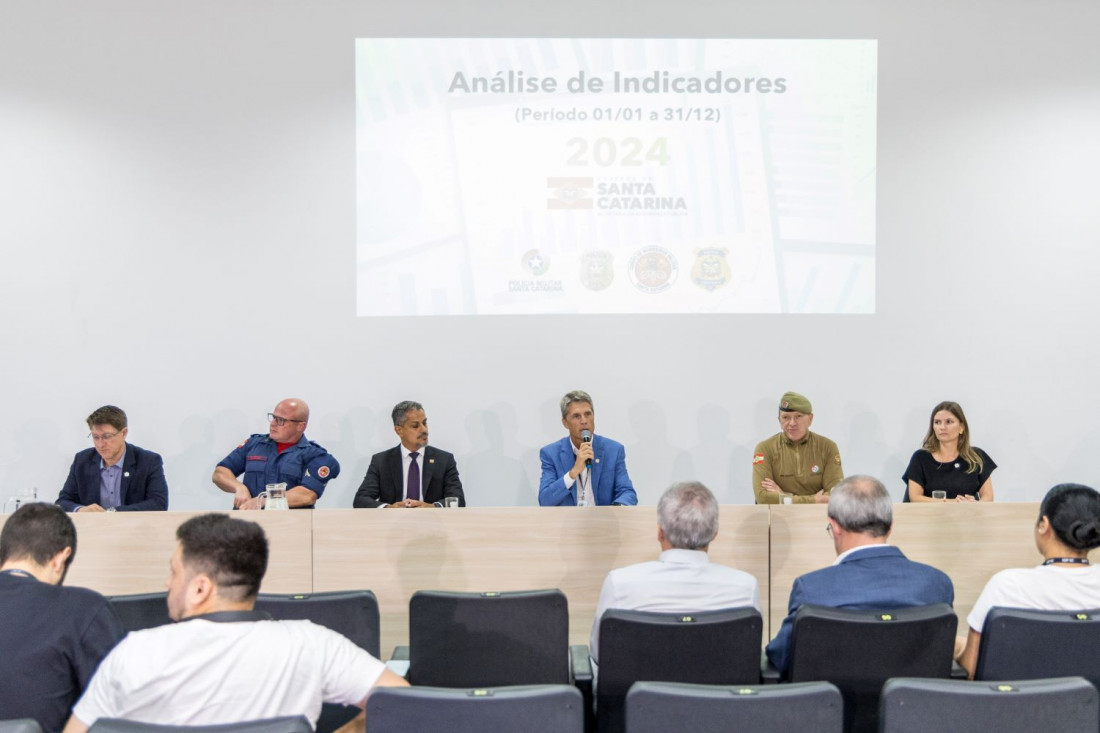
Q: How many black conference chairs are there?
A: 11